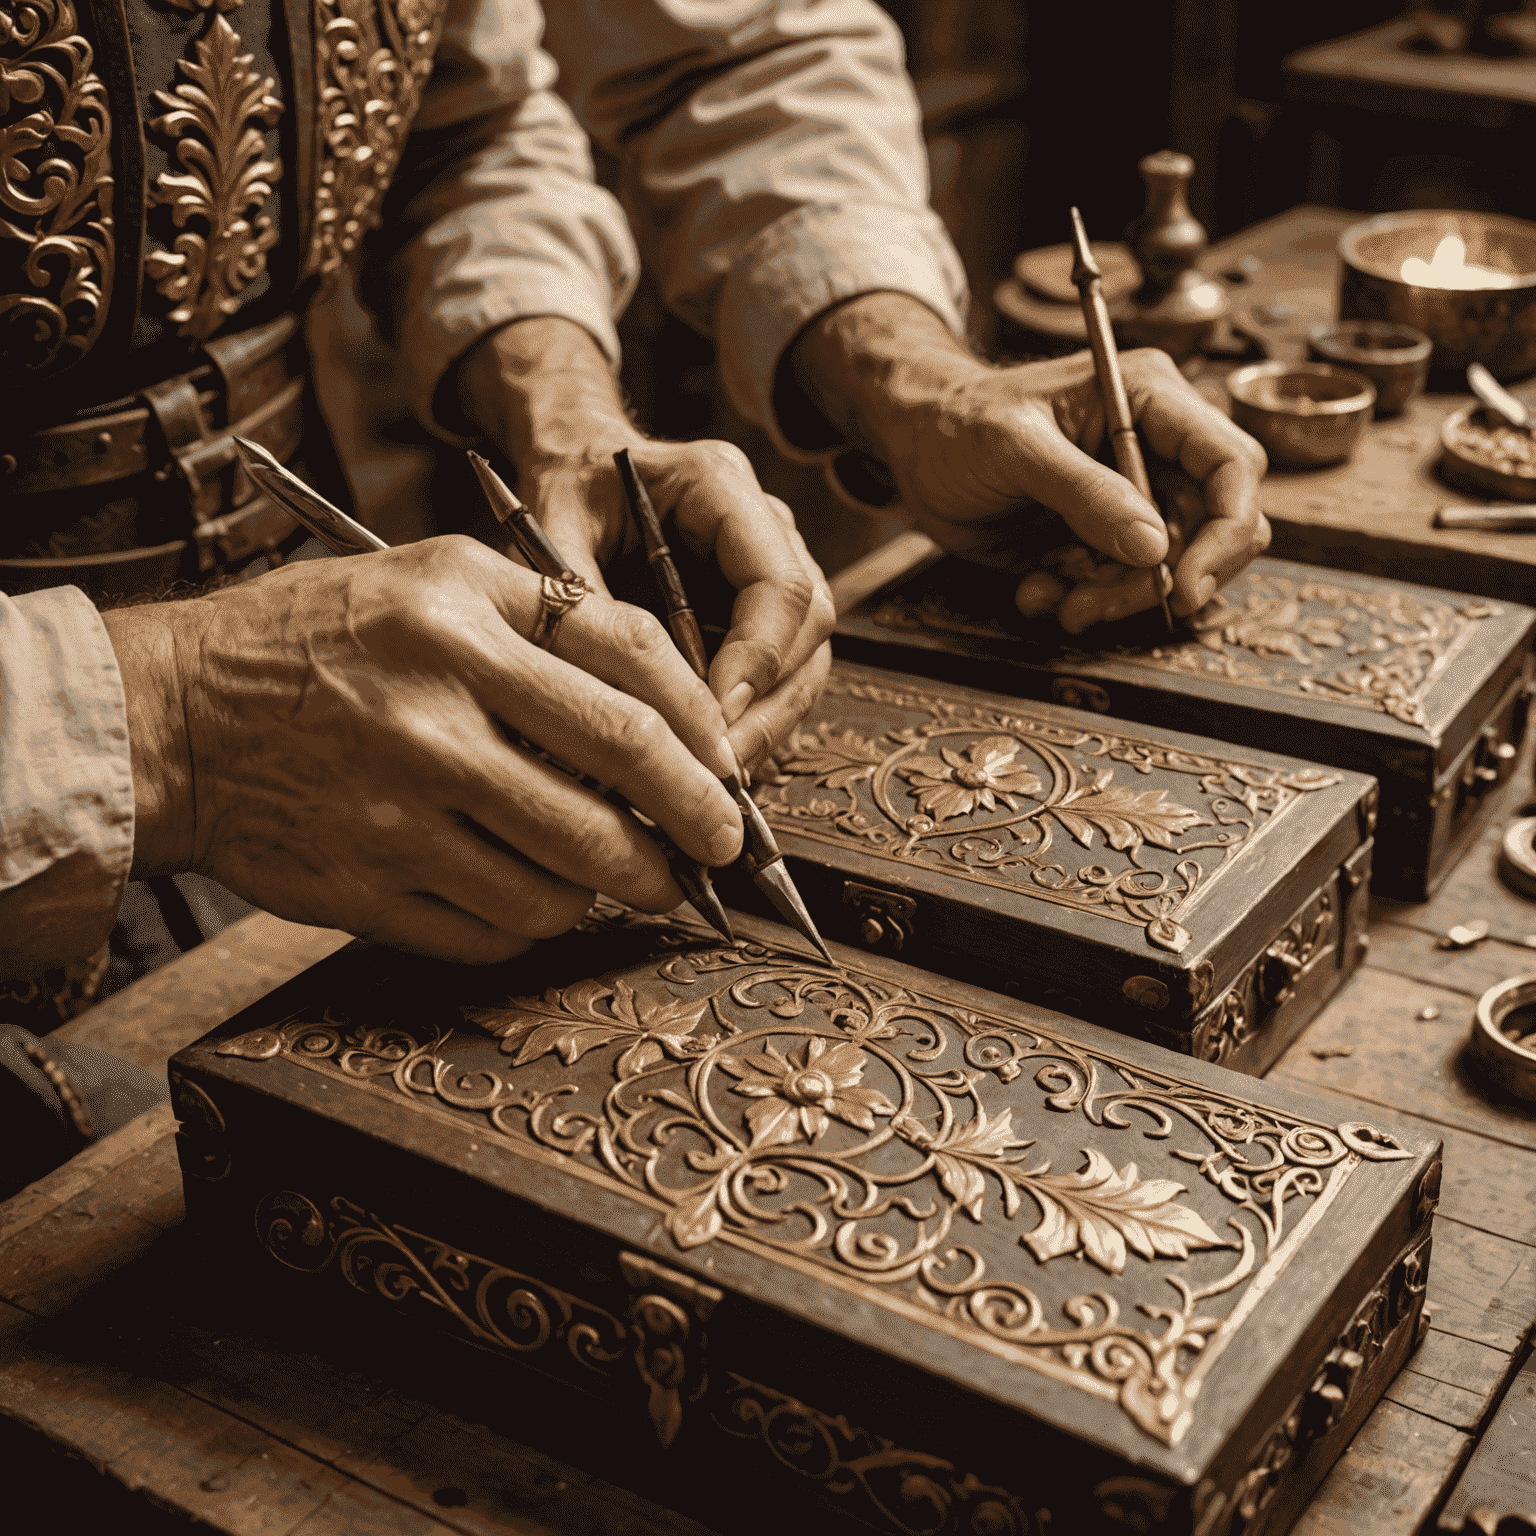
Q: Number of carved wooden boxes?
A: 3